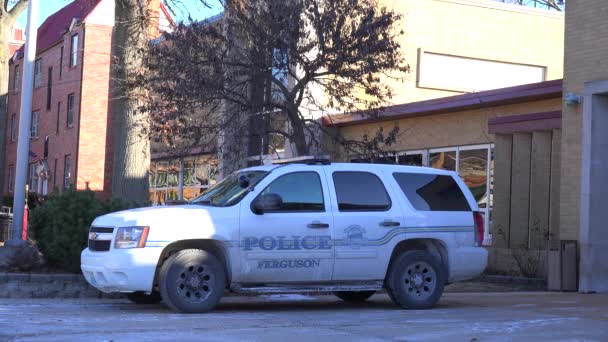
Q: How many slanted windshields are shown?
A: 1